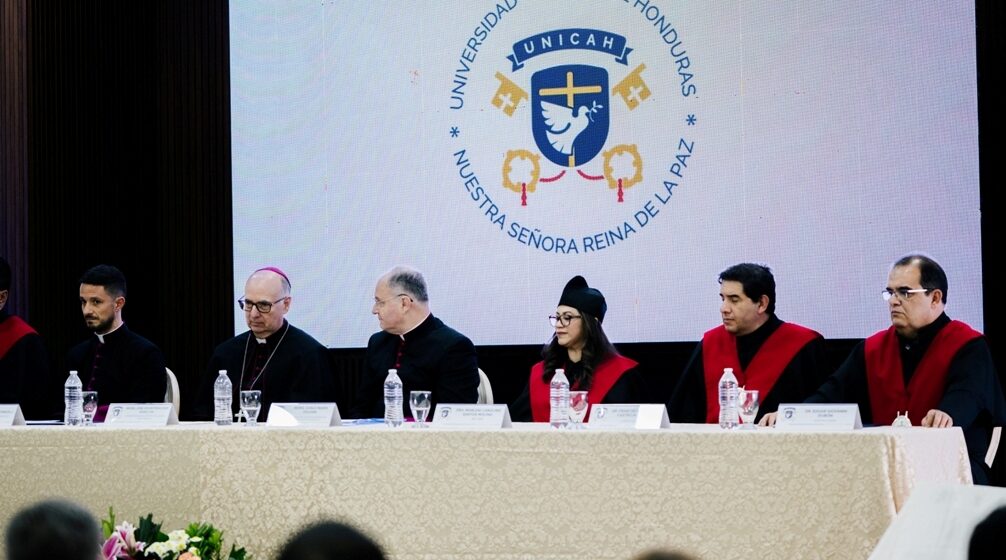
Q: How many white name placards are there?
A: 6